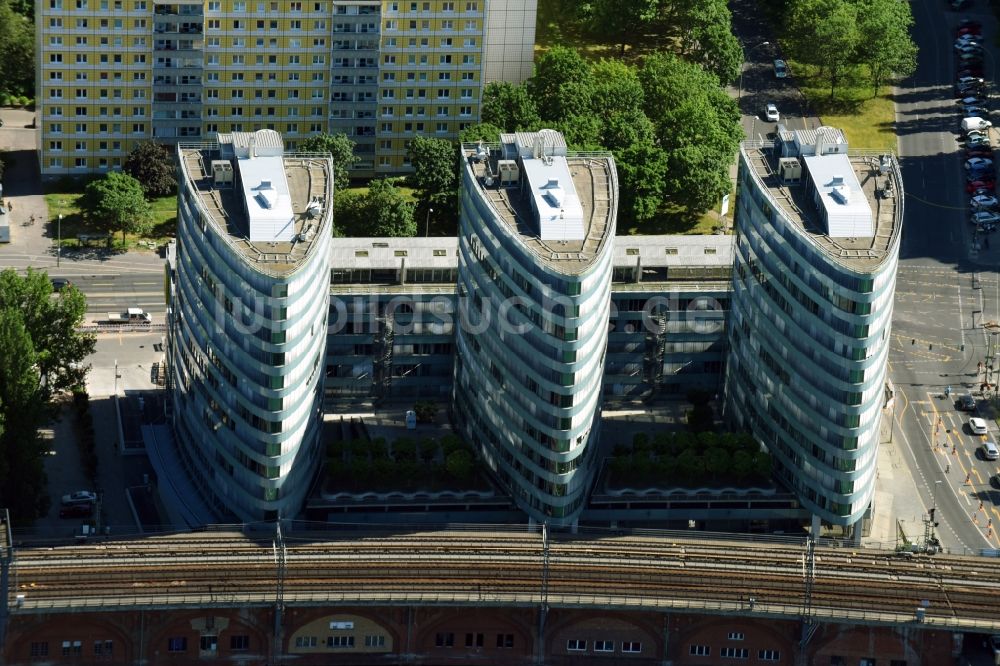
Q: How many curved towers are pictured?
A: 3